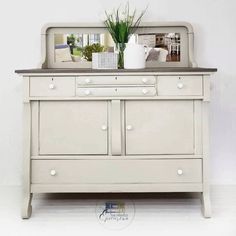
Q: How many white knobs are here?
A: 10